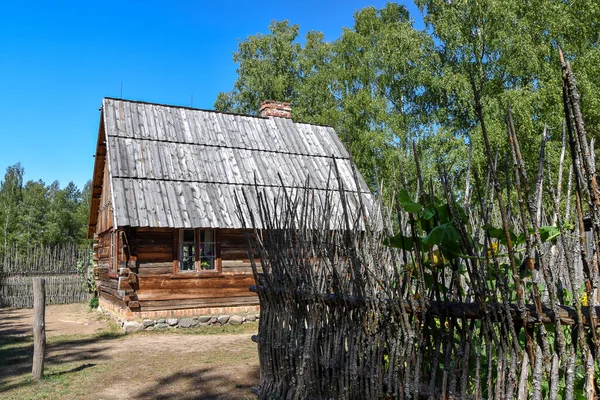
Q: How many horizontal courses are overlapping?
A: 3